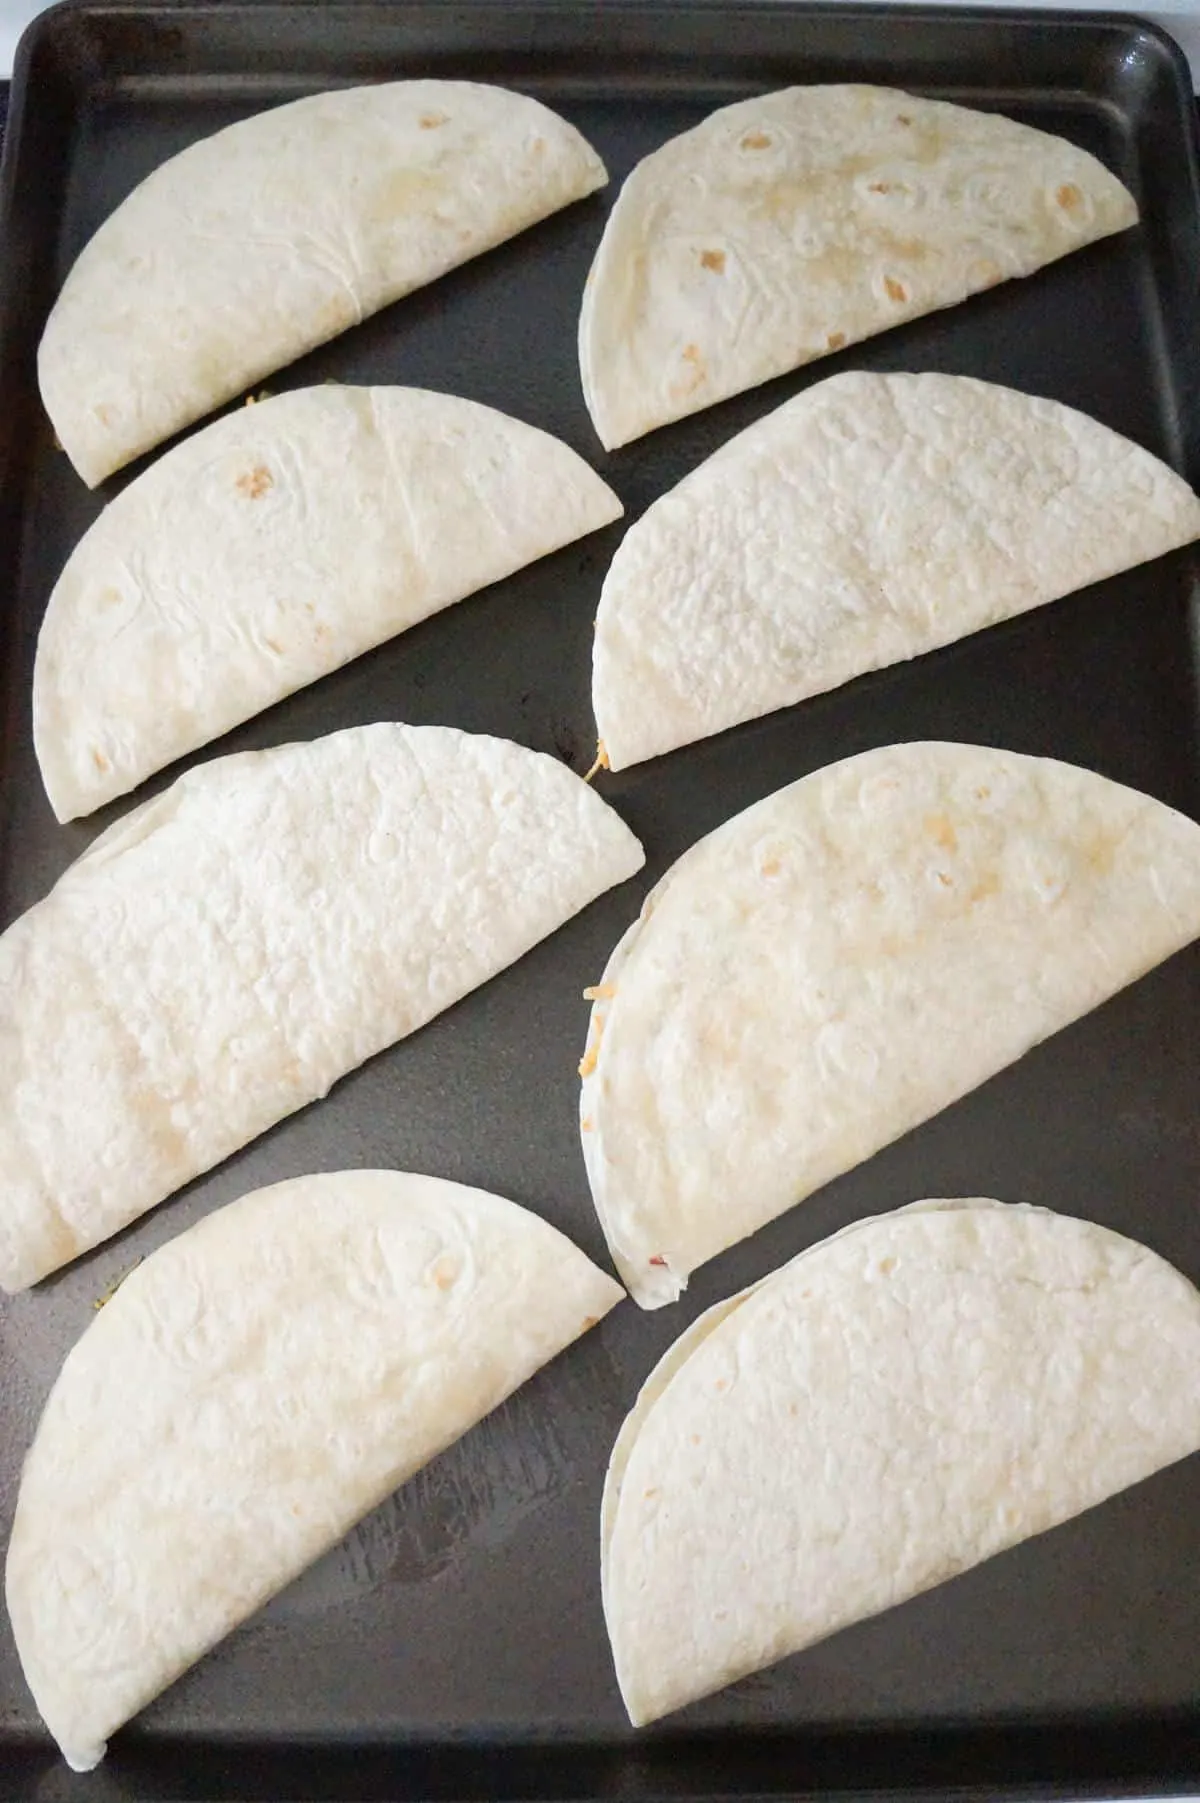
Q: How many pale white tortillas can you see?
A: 8